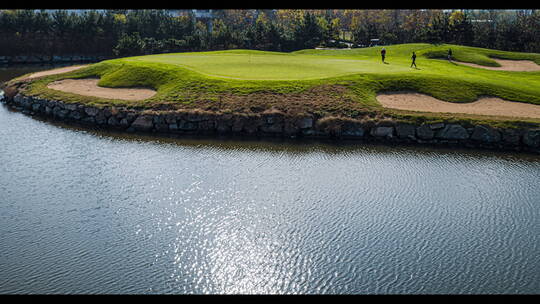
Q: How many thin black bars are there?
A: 2